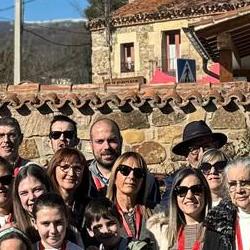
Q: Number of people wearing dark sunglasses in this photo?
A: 5